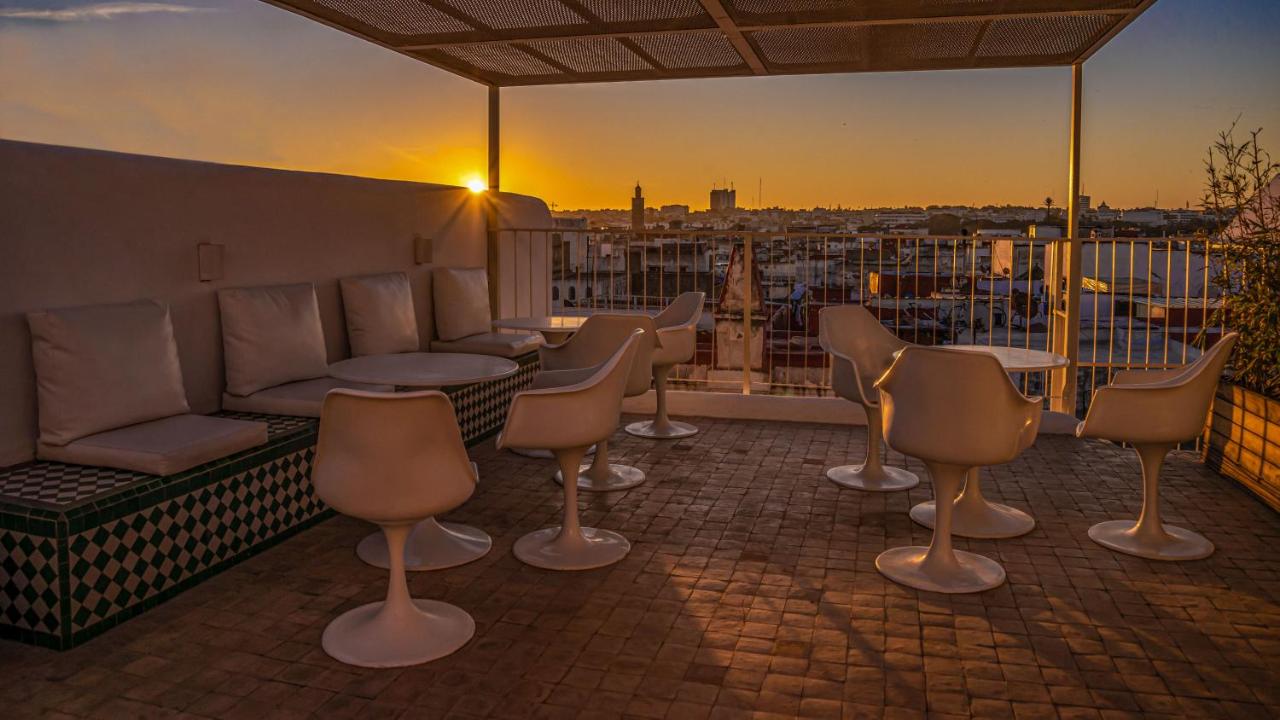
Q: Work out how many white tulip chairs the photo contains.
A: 7